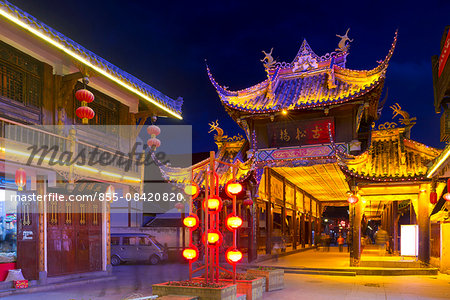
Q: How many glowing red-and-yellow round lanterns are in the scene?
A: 8